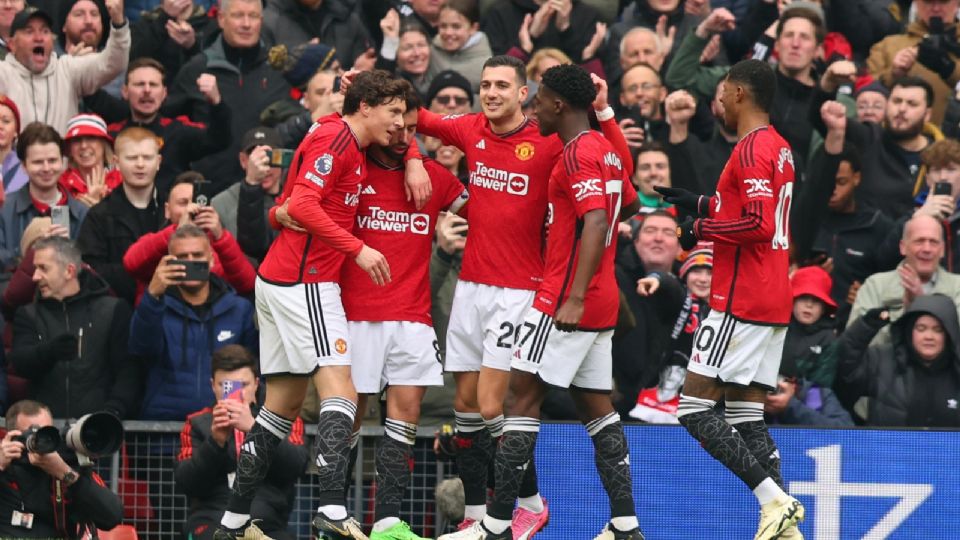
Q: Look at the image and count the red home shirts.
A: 5